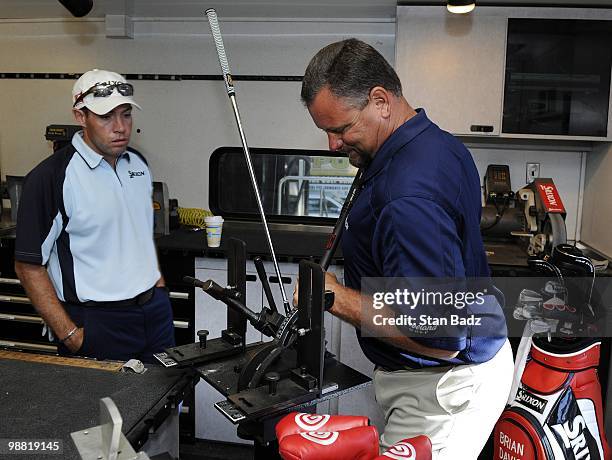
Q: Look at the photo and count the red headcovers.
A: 3